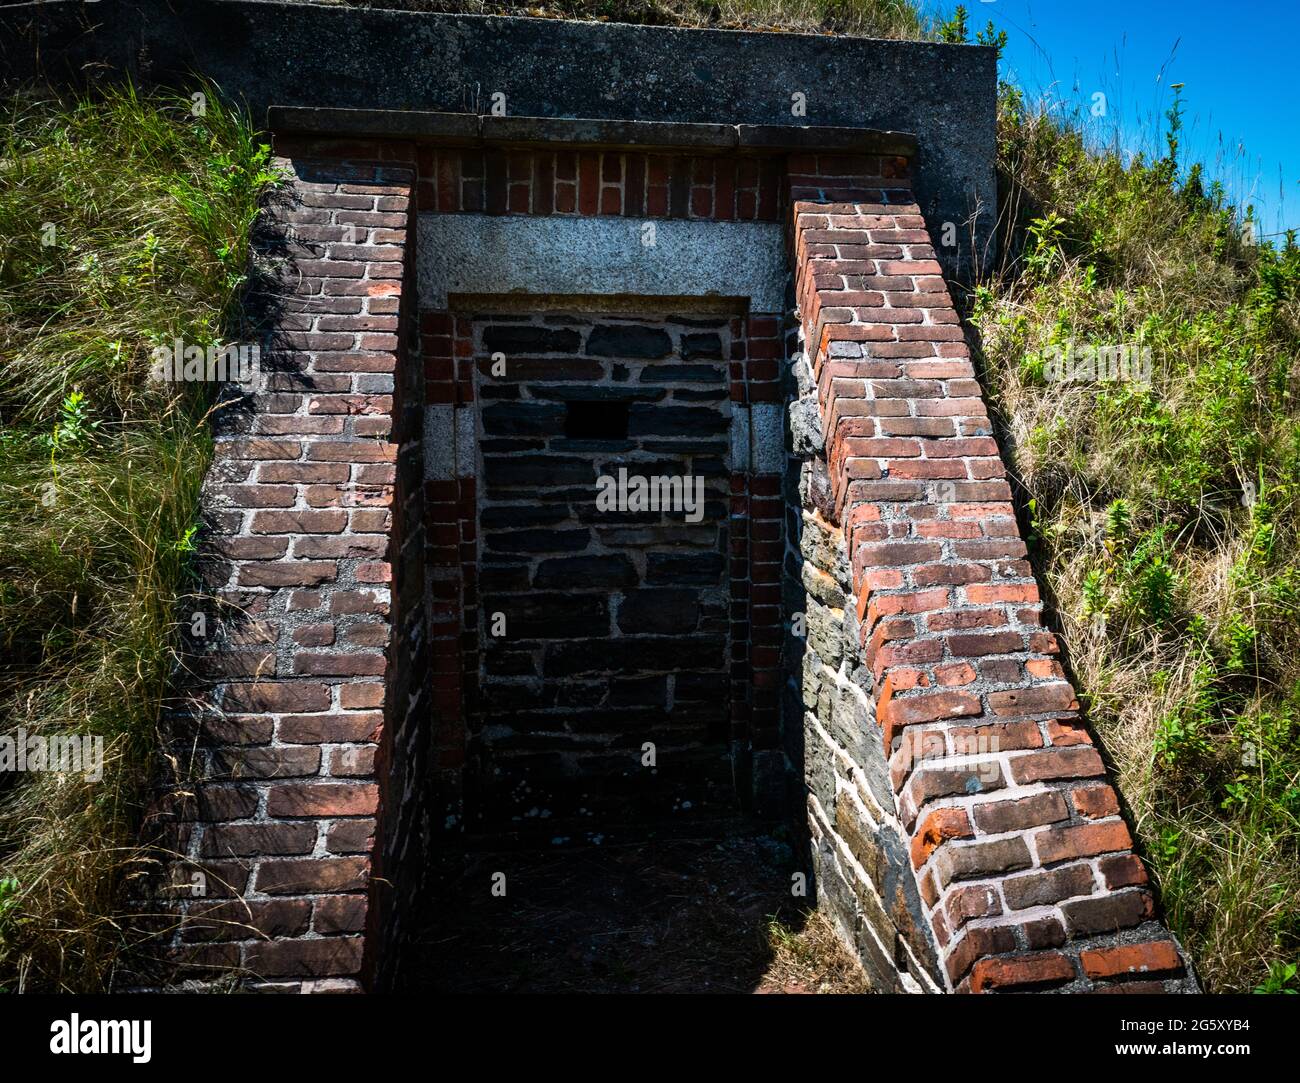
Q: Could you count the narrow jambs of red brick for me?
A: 2